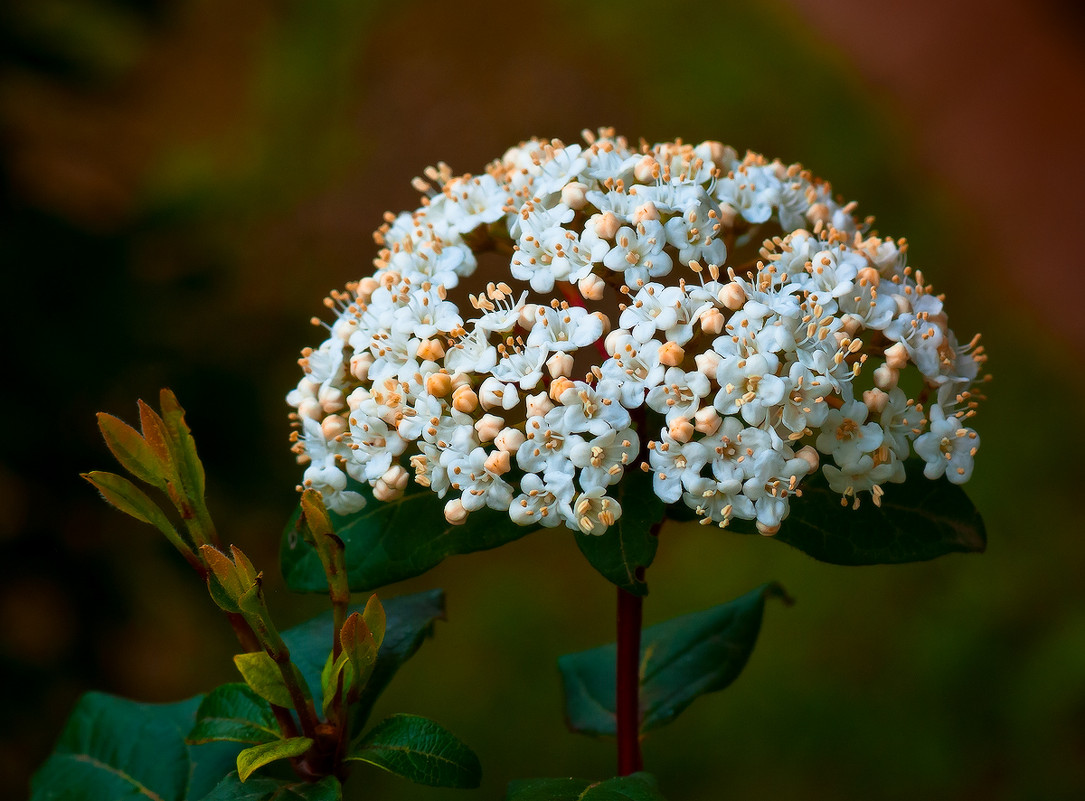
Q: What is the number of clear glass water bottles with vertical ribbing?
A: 0